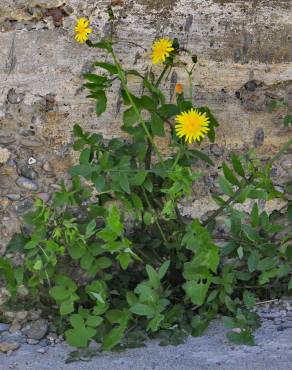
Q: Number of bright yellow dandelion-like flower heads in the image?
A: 3